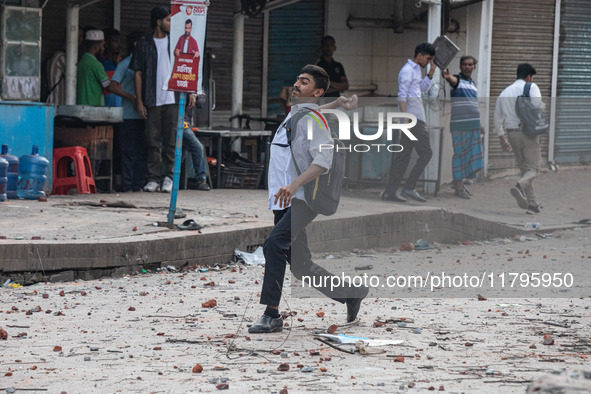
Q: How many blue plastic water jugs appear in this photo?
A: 3